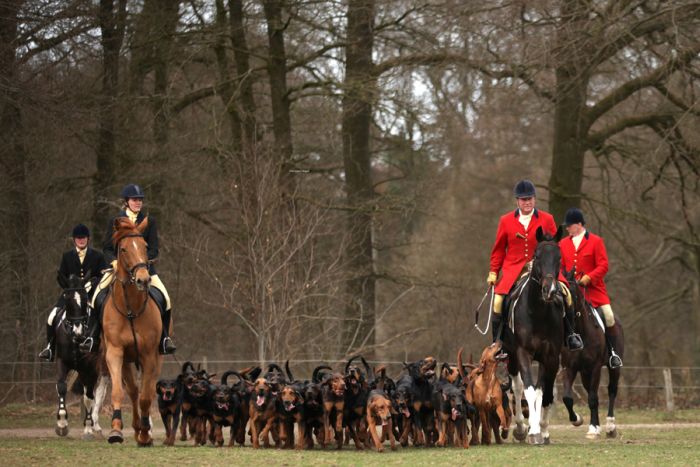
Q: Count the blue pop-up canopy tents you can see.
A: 0